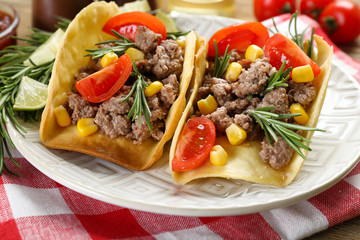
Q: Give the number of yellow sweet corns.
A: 12